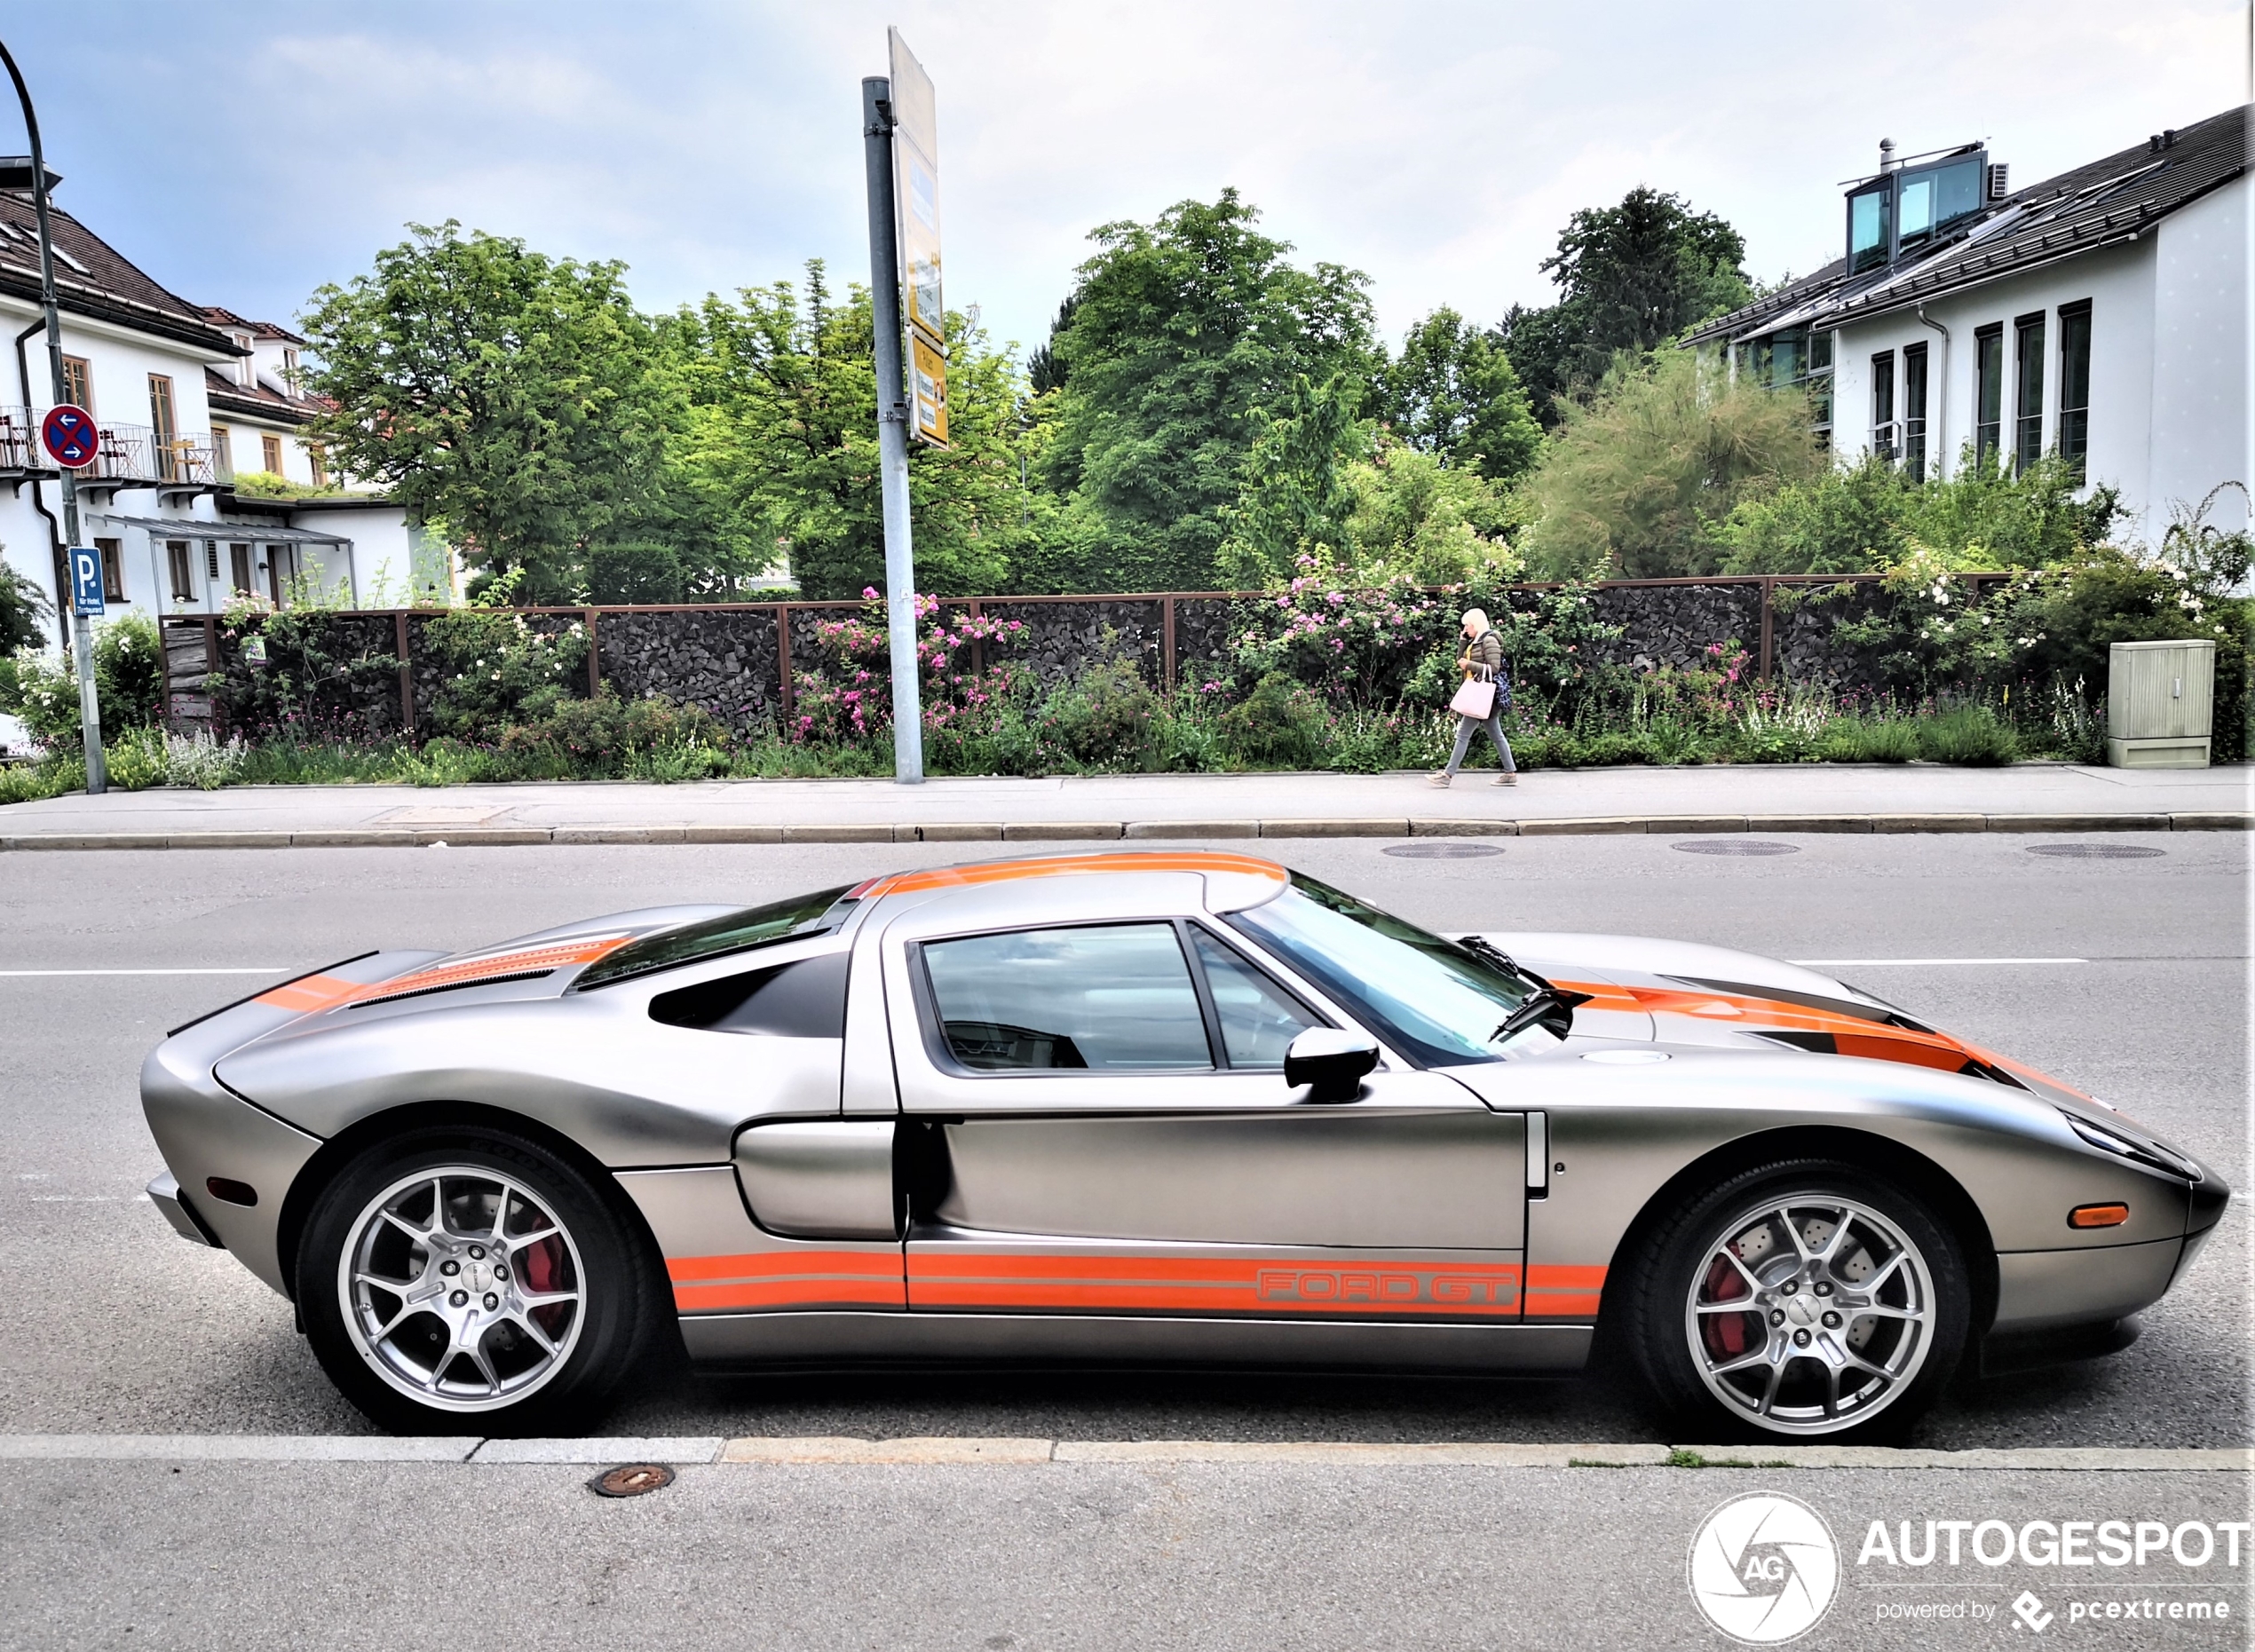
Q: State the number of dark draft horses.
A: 0